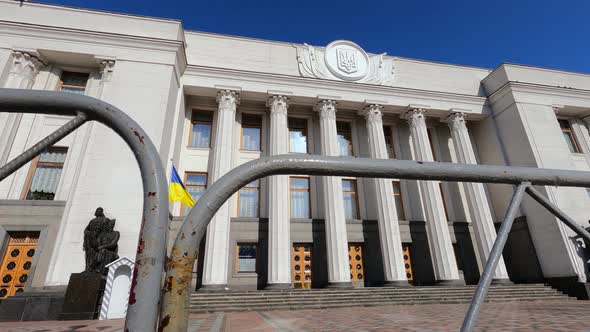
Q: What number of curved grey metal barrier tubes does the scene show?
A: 2